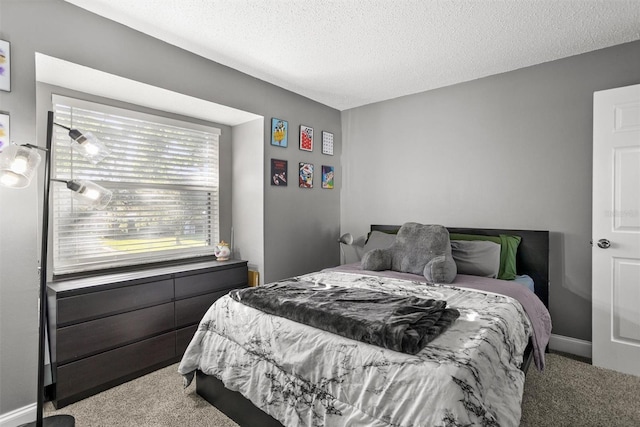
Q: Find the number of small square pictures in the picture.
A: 6